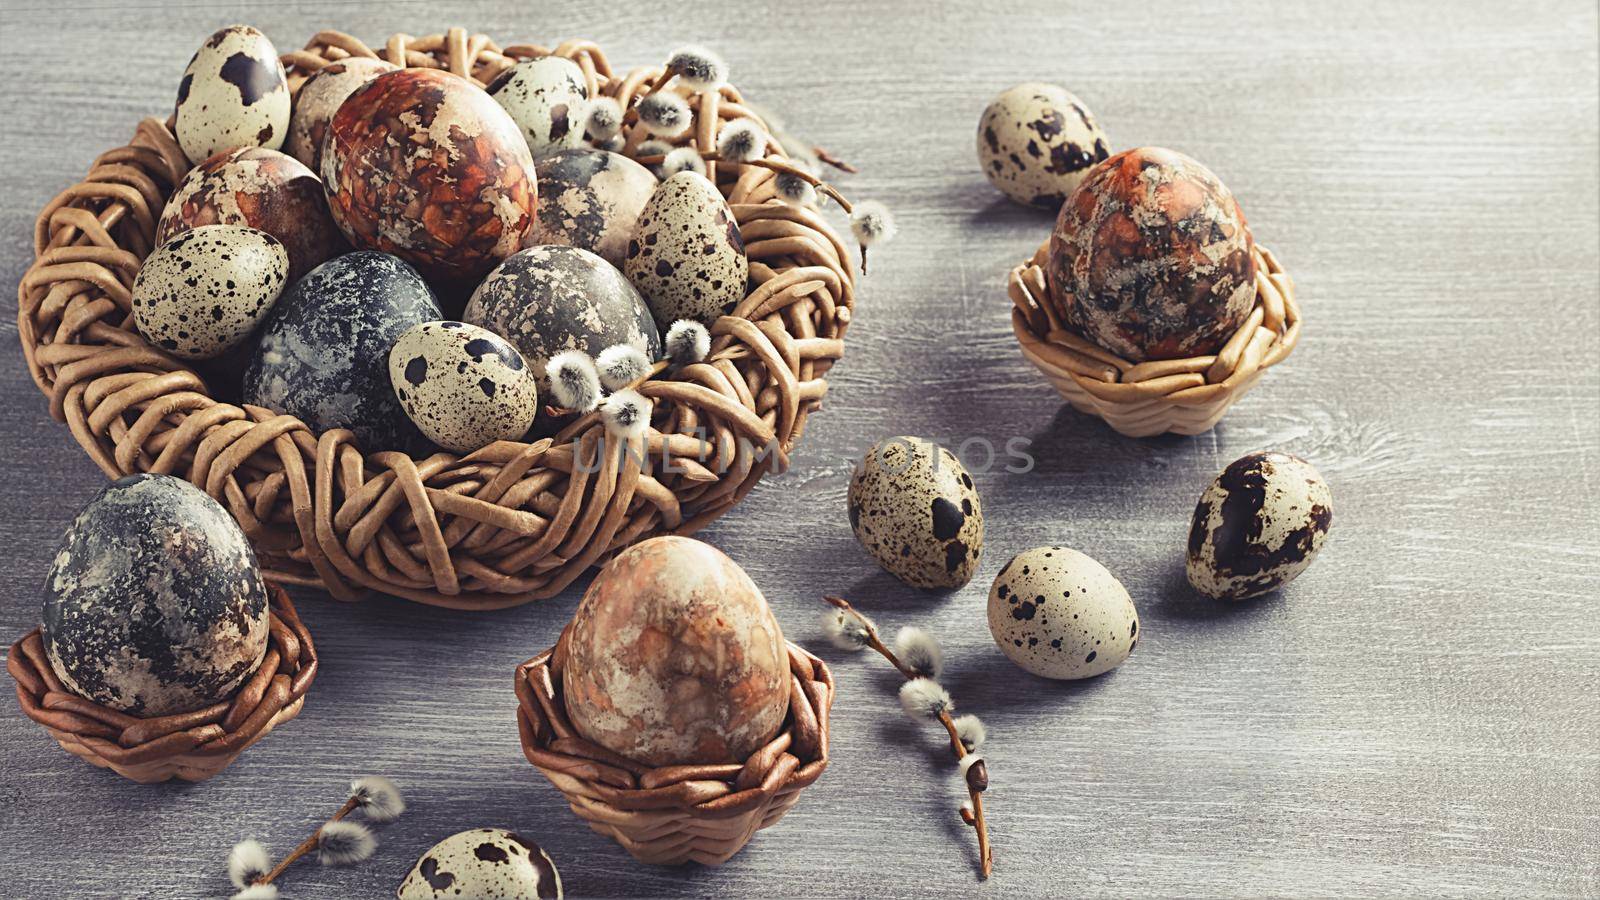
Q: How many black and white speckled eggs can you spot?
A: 10